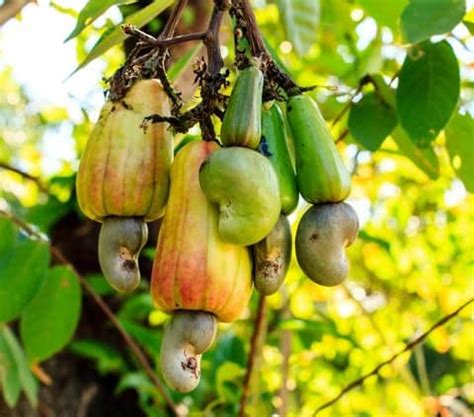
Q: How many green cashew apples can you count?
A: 3